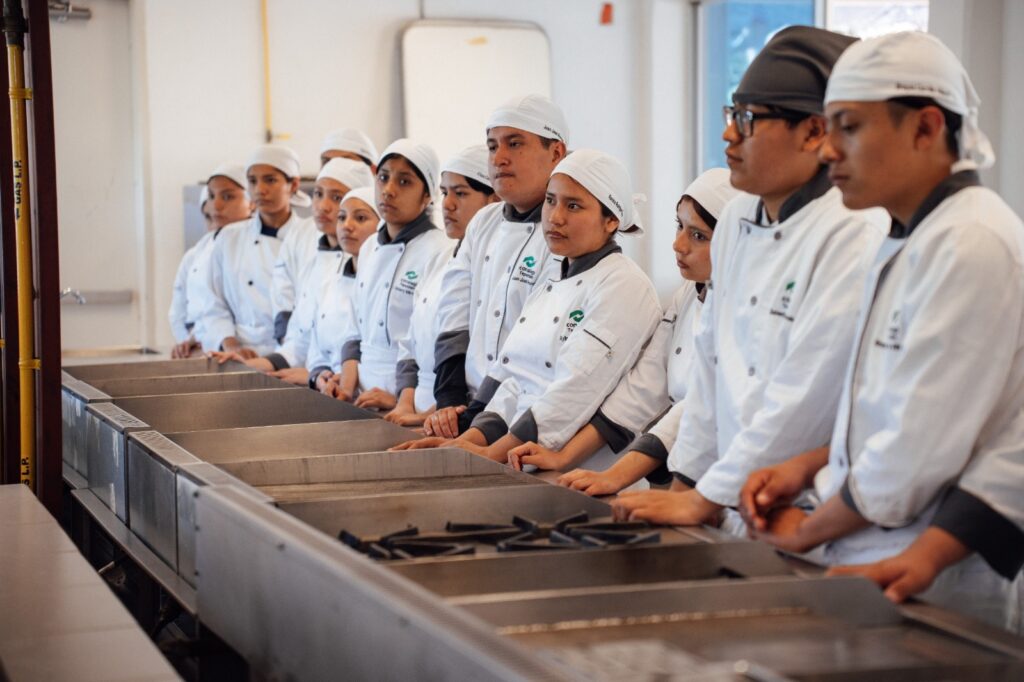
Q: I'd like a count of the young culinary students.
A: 13